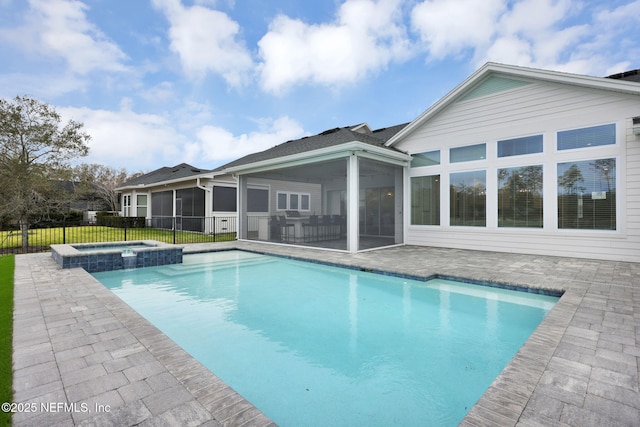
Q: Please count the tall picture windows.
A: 4